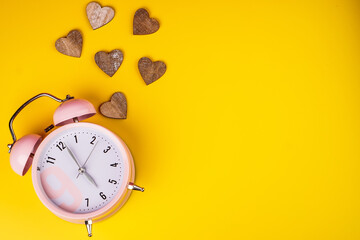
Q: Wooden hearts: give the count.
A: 6